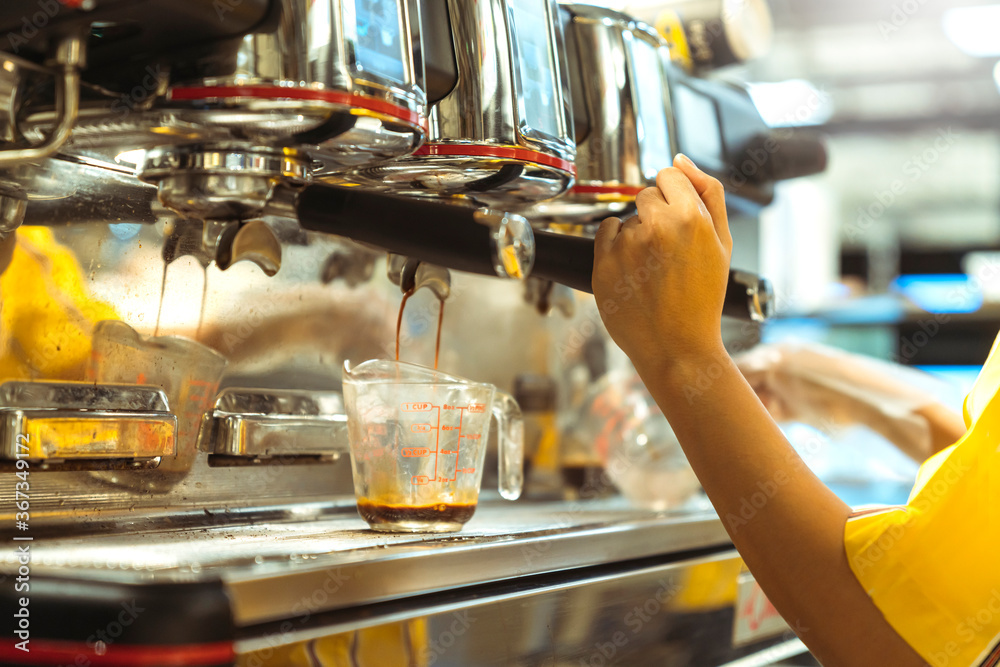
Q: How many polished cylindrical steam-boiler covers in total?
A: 3